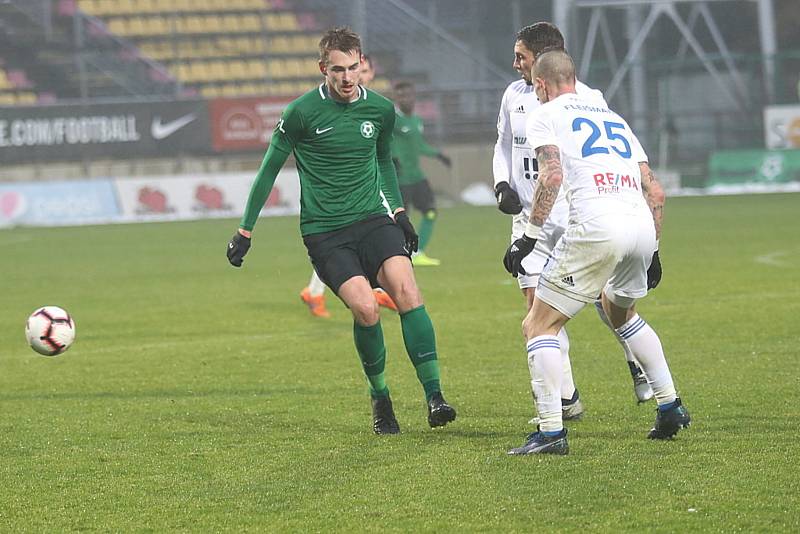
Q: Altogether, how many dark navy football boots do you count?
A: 2